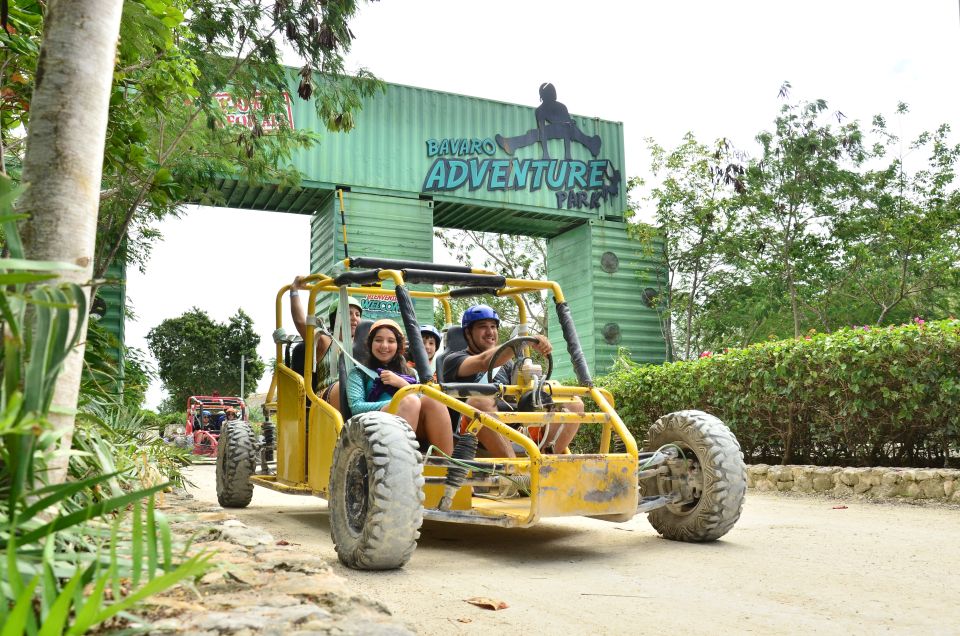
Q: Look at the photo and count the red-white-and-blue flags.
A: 0